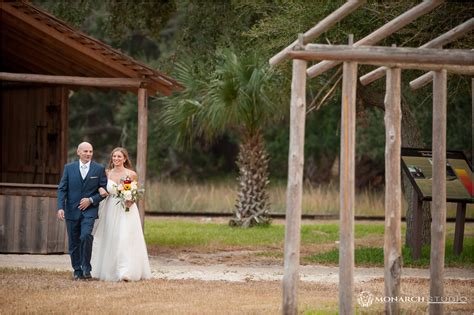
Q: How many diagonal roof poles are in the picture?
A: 4